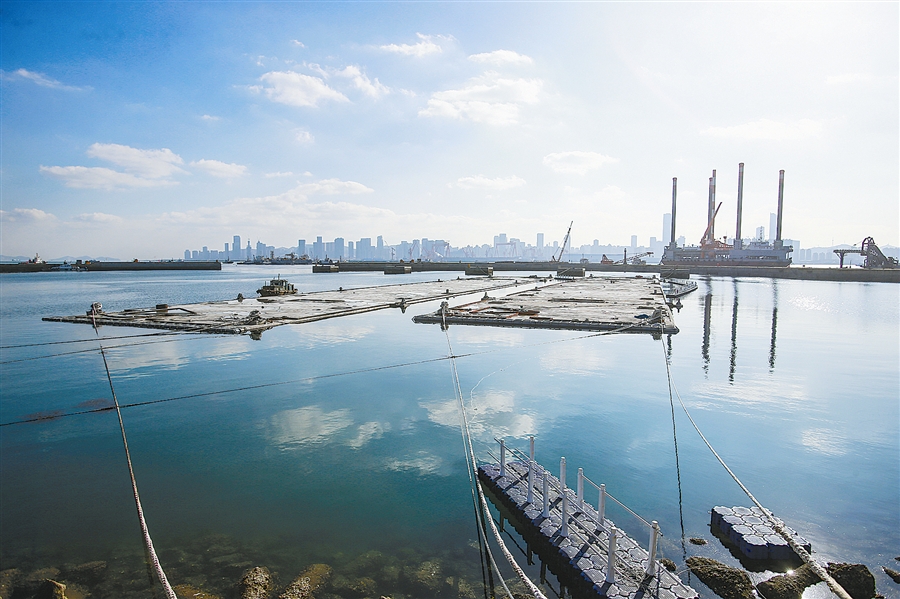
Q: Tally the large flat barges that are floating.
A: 2